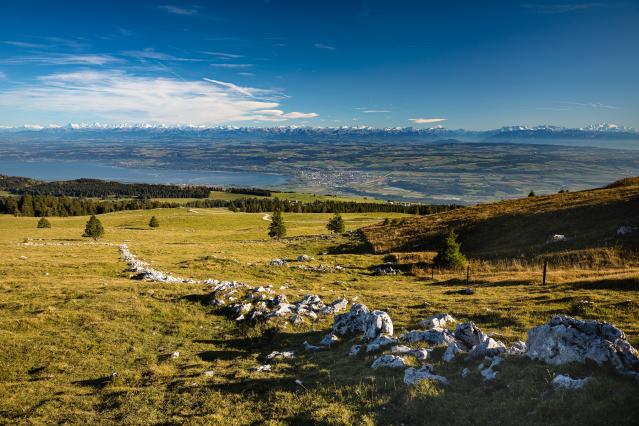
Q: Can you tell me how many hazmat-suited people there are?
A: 0